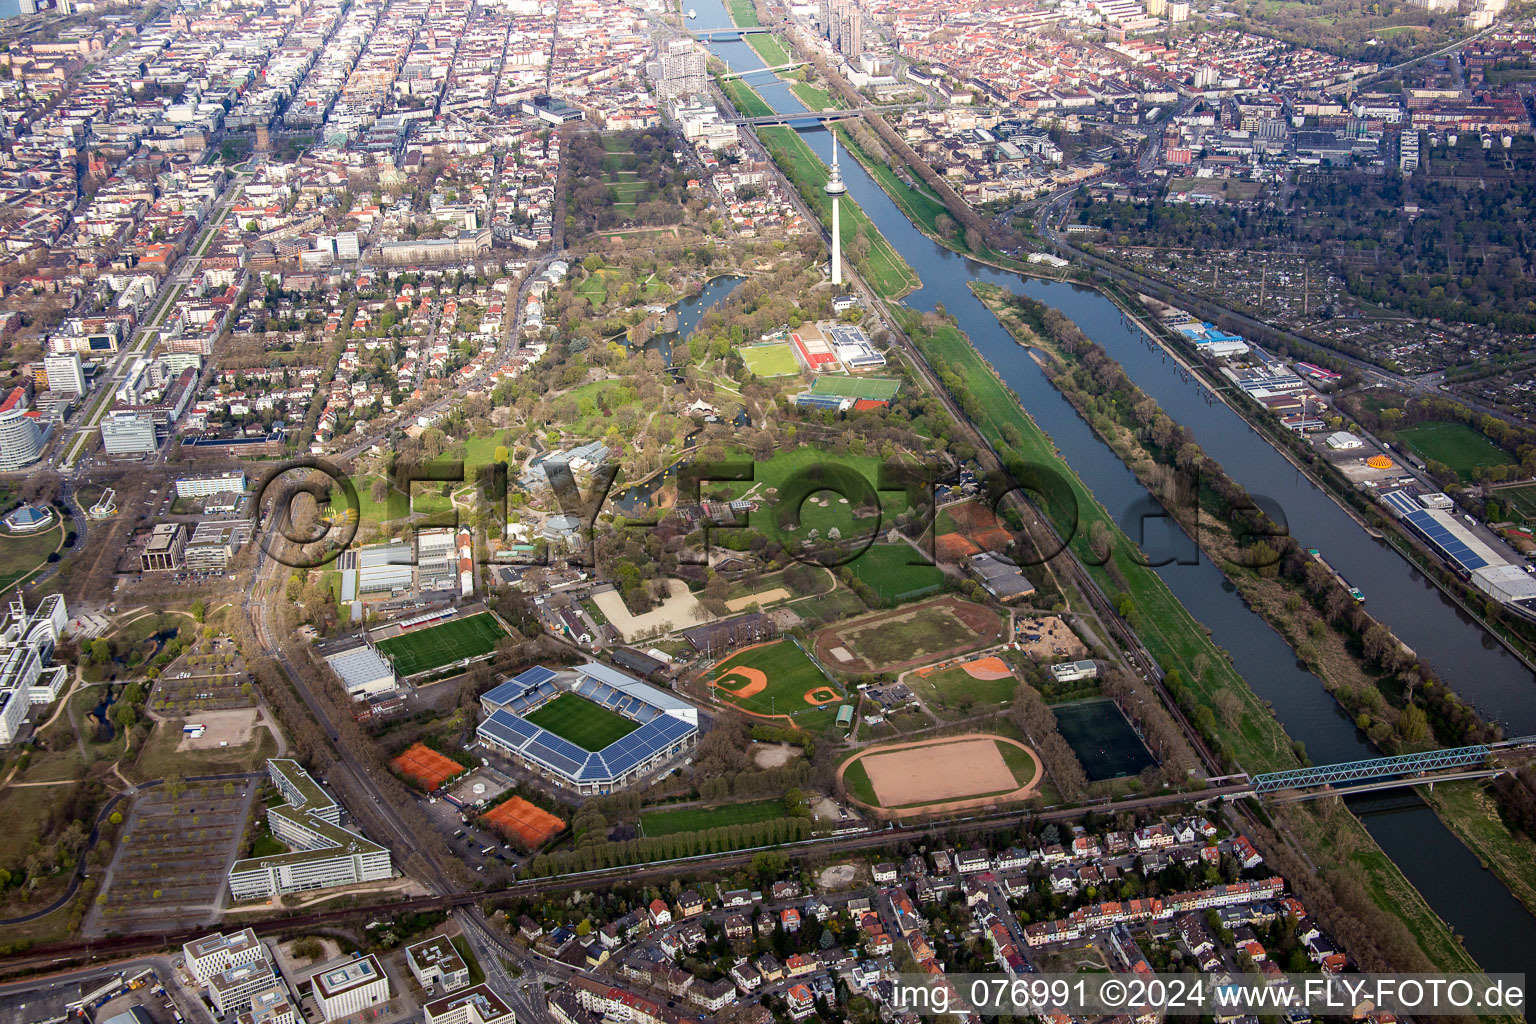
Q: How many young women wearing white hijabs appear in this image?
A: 0